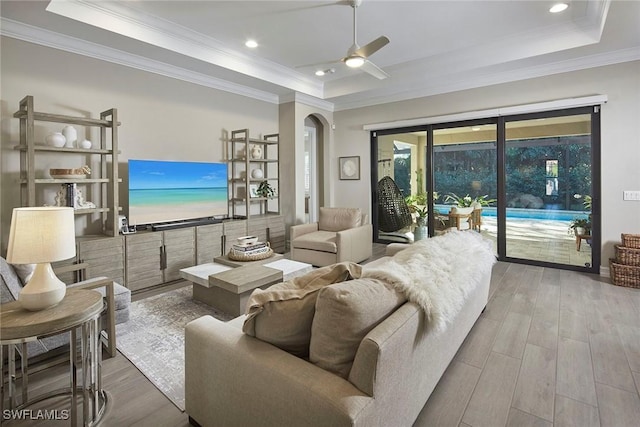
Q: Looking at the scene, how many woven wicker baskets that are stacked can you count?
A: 3